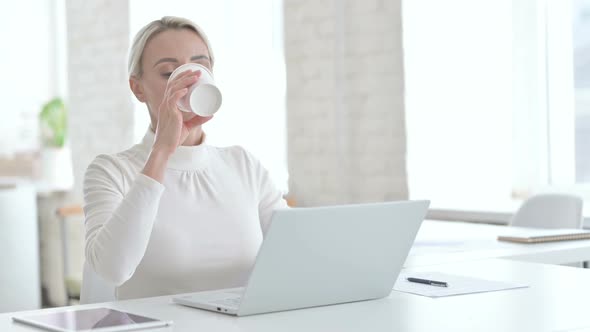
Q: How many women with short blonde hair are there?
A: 1